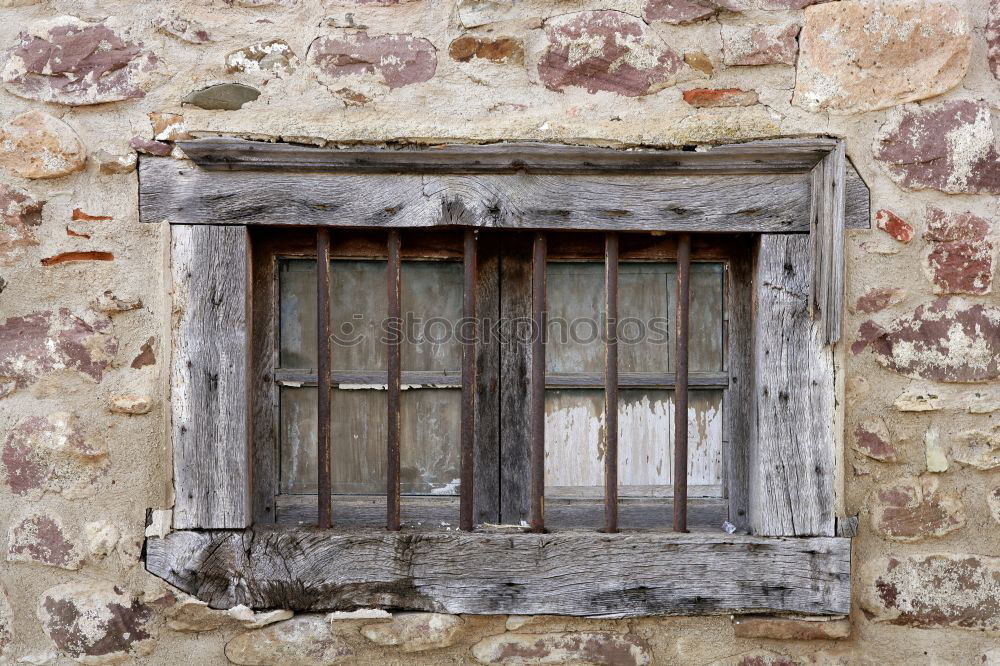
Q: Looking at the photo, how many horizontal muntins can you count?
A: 2